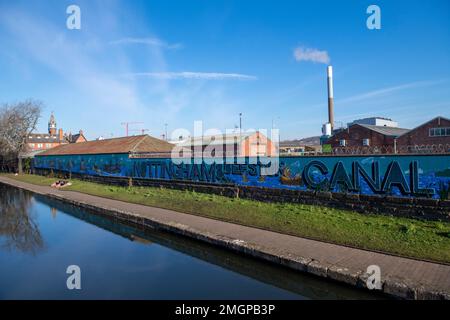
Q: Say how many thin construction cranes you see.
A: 2